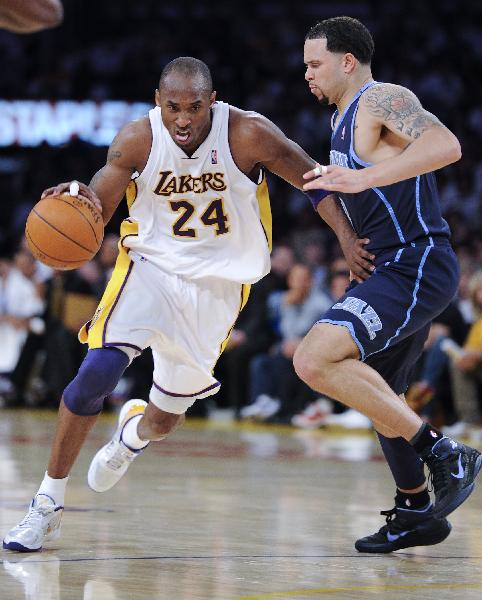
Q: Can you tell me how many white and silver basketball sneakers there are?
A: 2